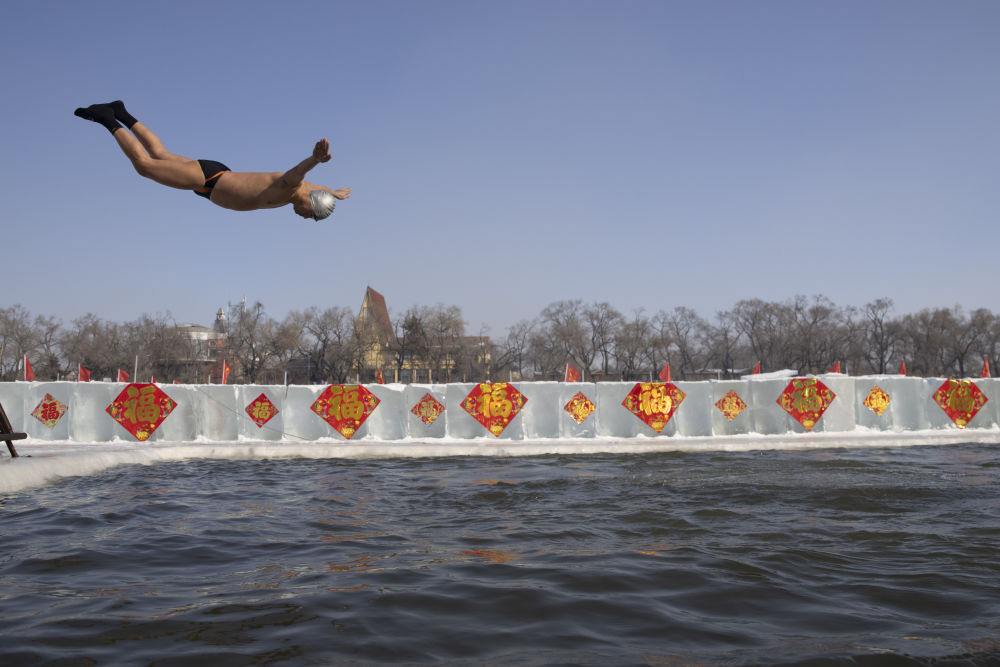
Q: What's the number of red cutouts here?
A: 12